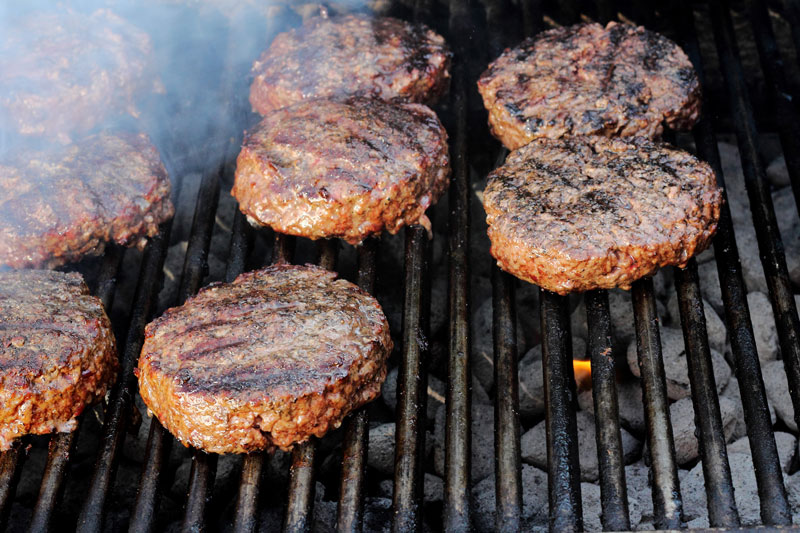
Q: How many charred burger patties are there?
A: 8